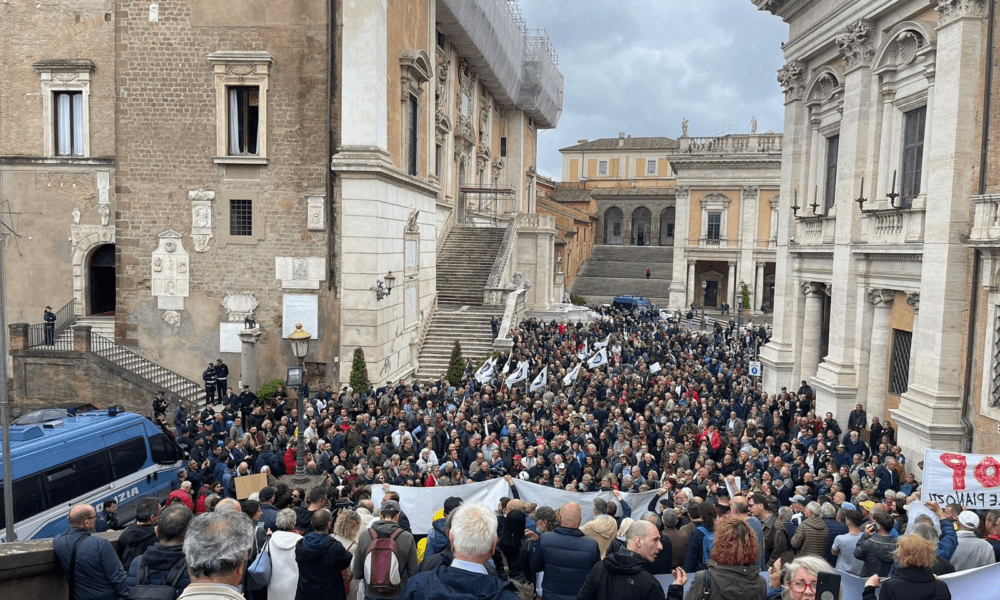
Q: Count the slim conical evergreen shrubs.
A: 3